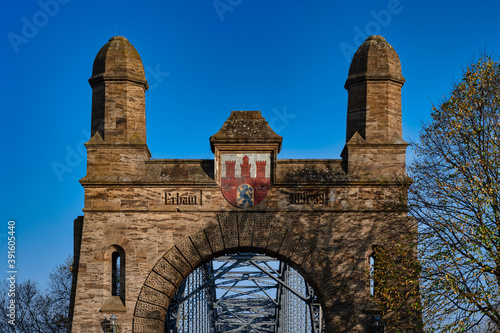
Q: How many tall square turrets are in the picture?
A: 2